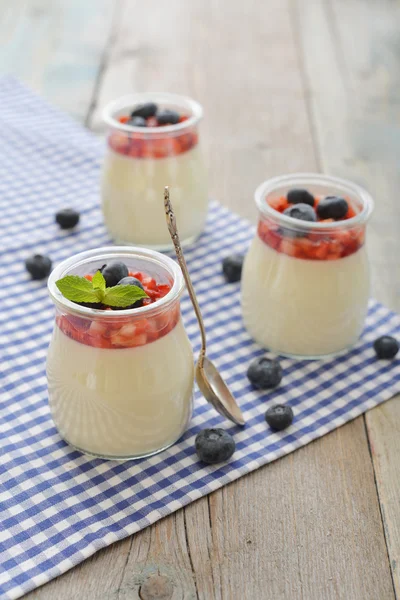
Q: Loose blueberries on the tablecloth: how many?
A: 7